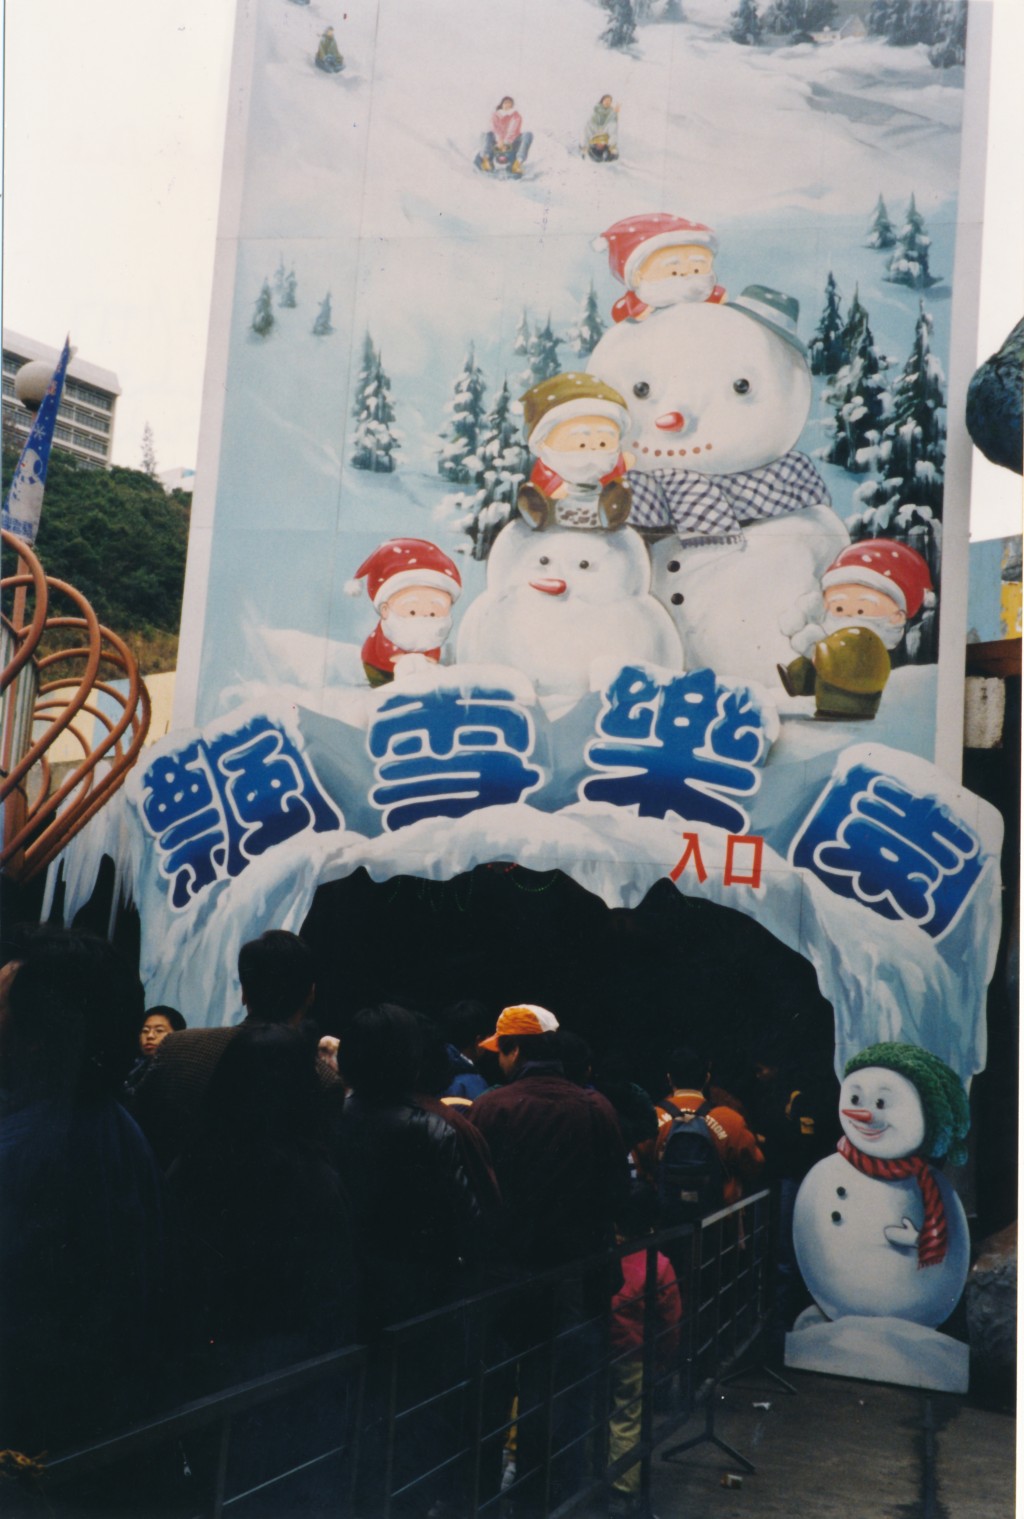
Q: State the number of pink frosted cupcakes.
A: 0